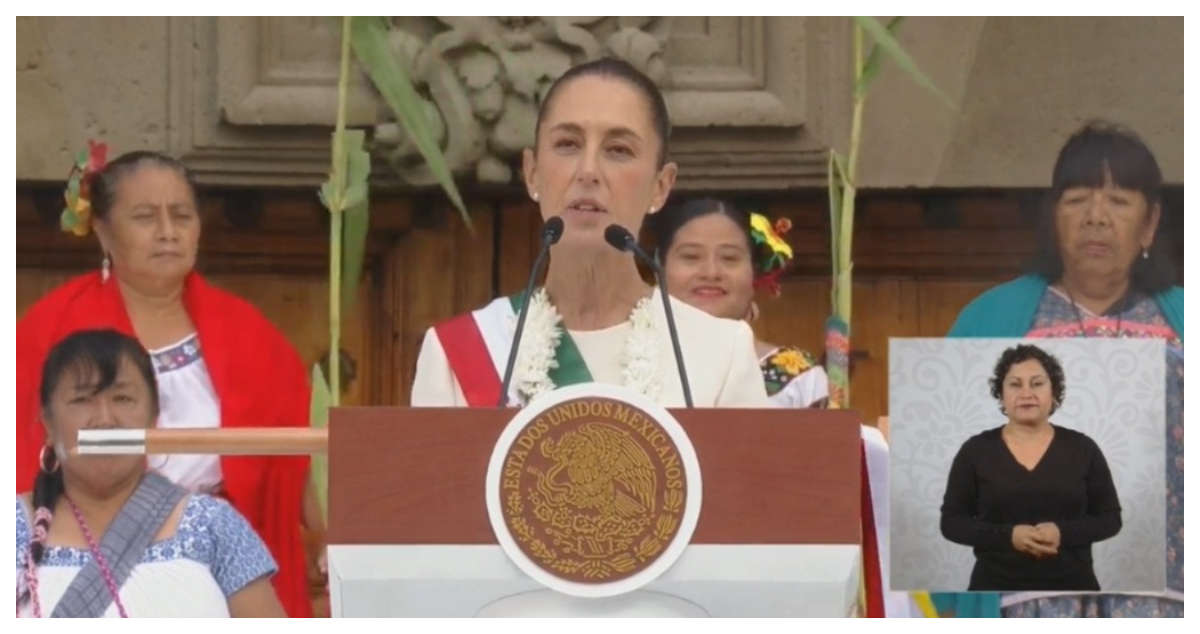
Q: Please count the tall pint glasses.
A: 0